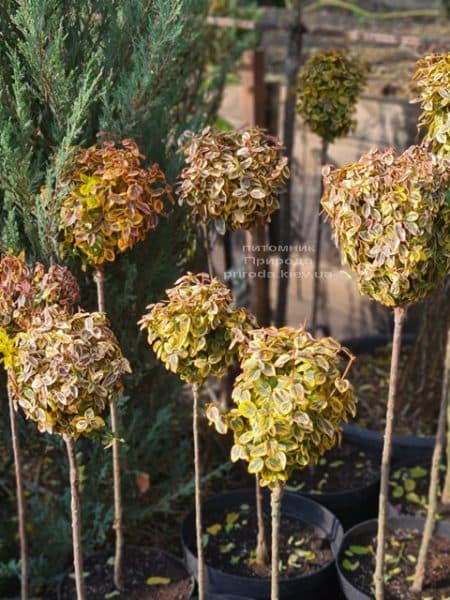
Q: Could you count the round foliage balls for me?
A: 9